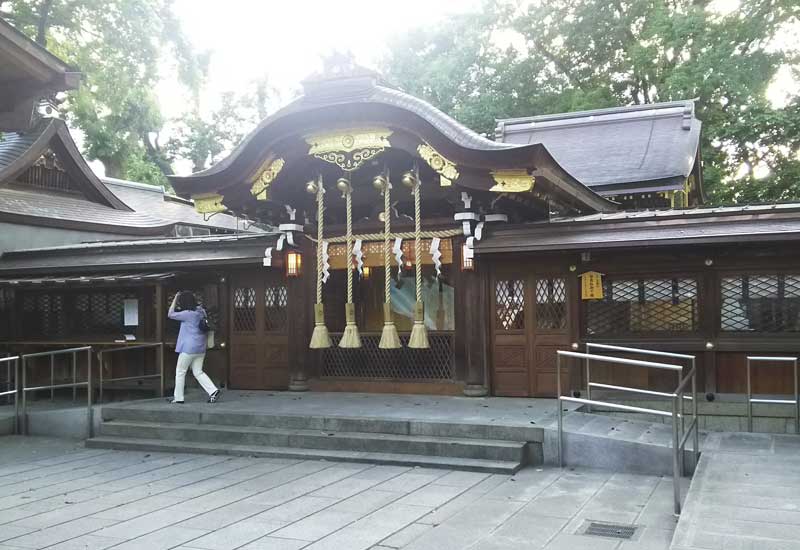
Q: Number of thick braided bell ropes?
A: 4